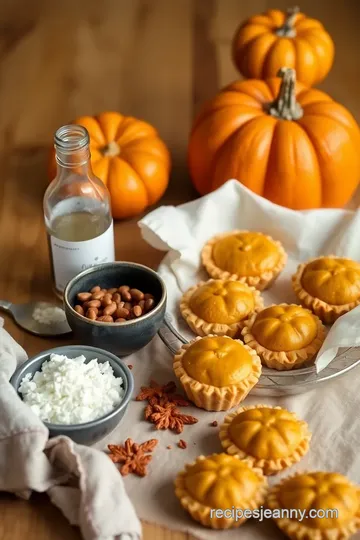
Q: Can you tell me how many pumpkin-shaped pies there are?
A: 8